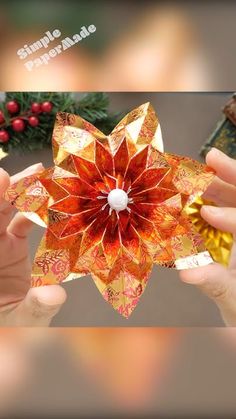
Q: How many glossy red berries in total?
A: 7